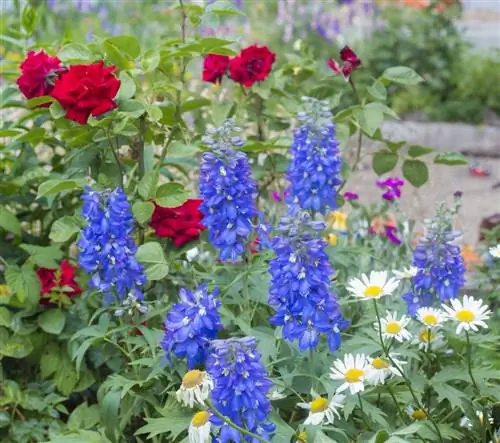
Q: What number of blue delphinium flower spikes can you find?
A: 7